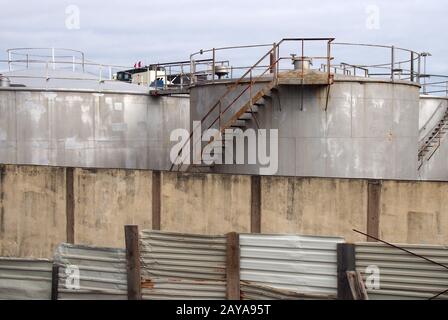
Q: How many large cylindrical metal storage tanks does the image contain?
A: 3